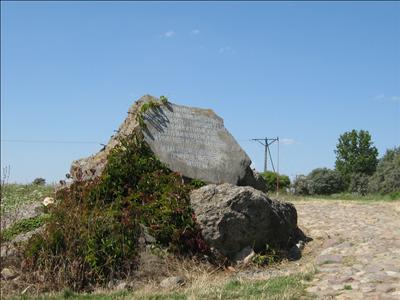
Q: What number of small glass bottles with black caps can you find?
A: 0